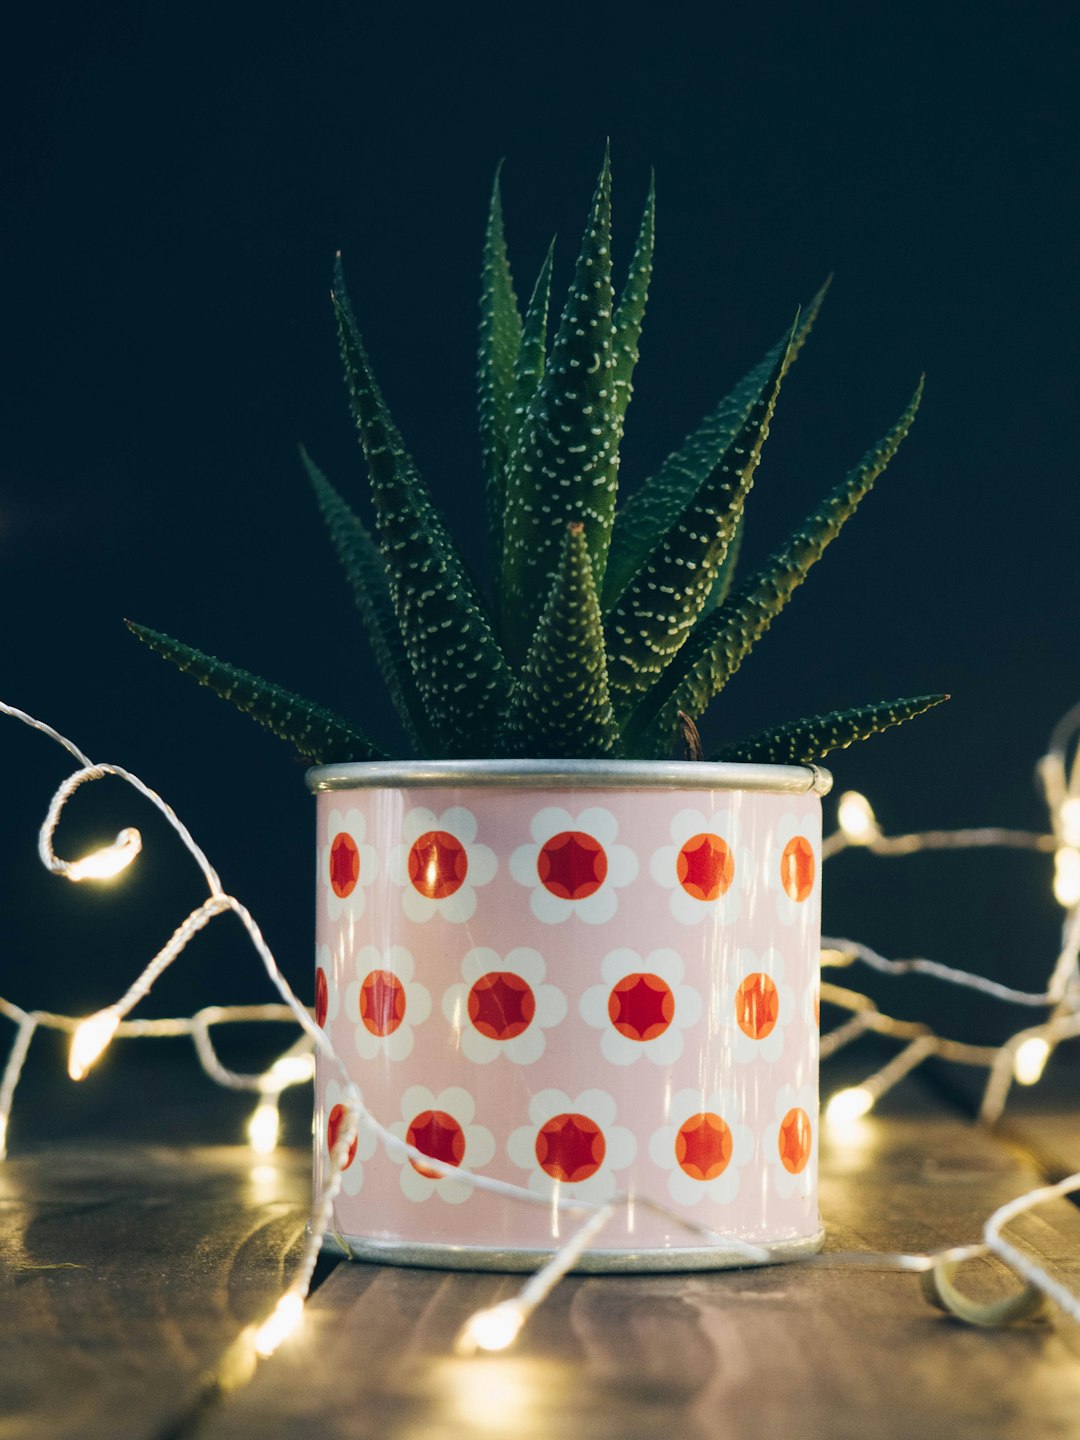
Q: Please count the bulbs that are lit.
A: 12